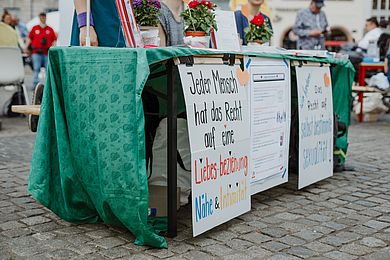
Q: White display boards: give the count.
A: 3